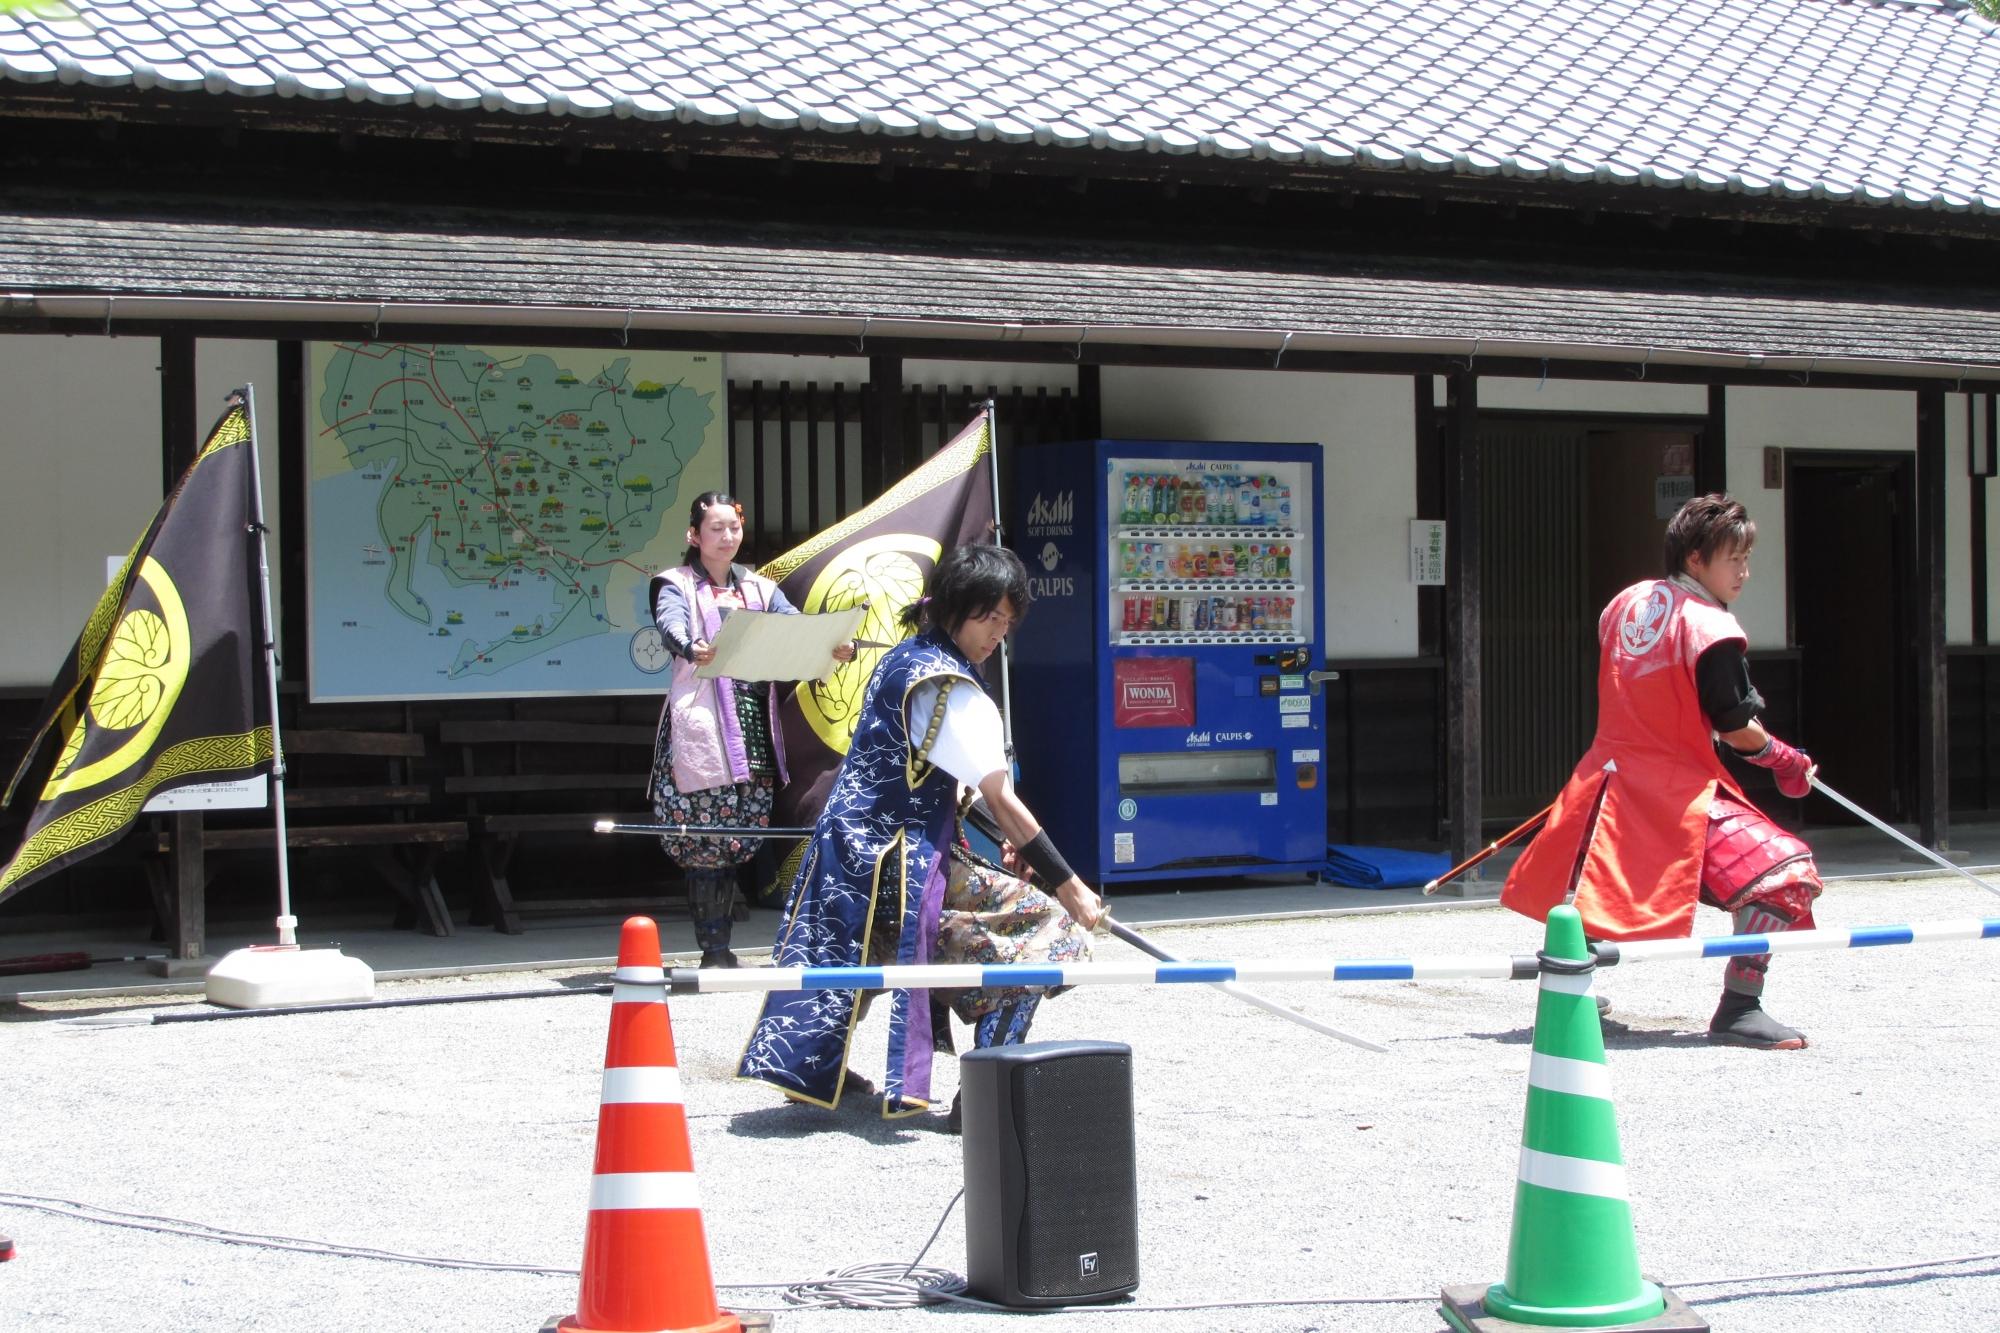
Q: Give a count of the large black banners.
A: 2